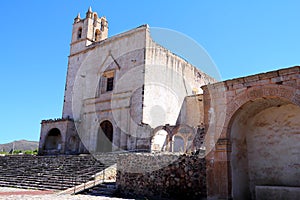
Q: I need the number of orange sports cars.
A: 0